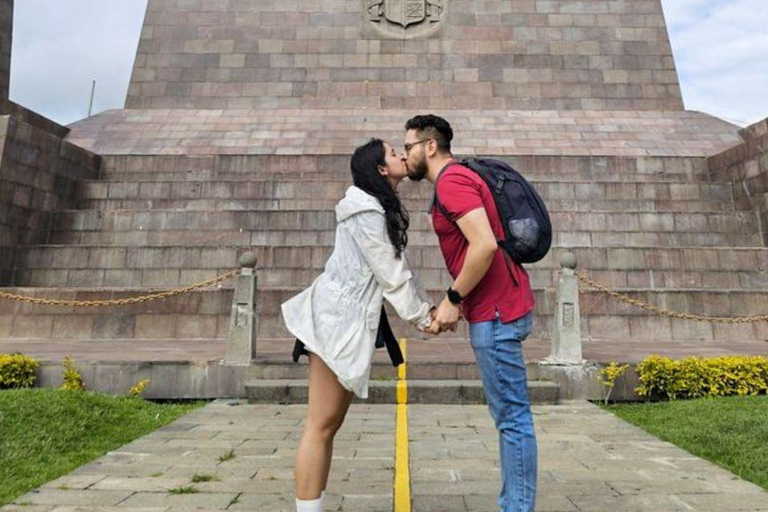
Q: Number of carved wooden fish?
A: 0